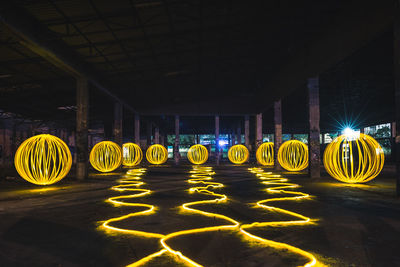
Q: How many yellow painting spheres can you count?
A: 9